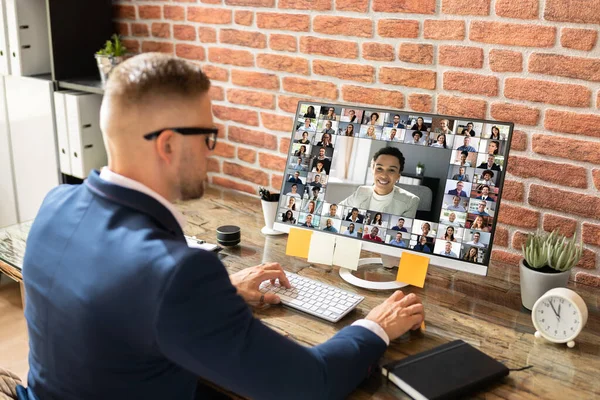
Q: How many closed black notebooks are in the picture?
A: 1